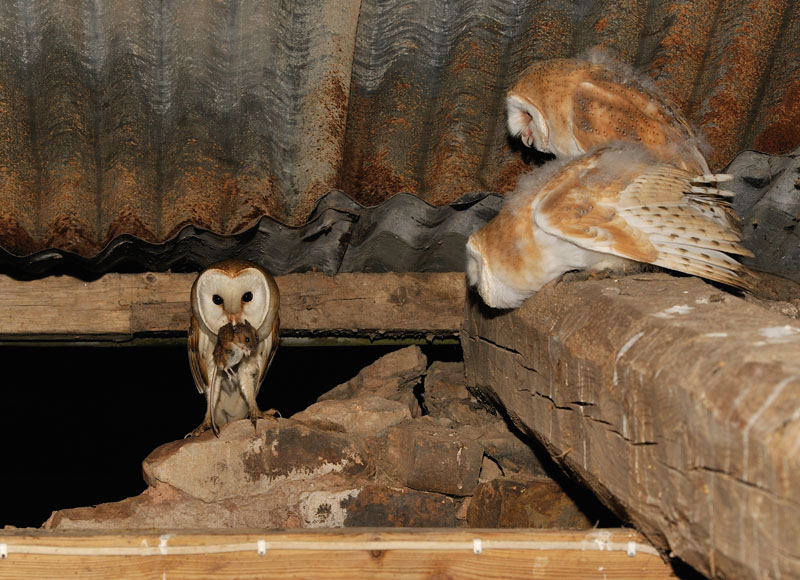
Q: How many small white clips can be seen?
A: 4